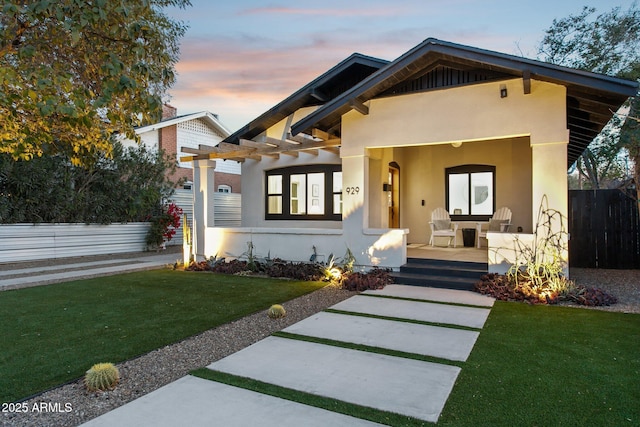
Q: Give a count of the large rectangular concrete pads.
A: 5